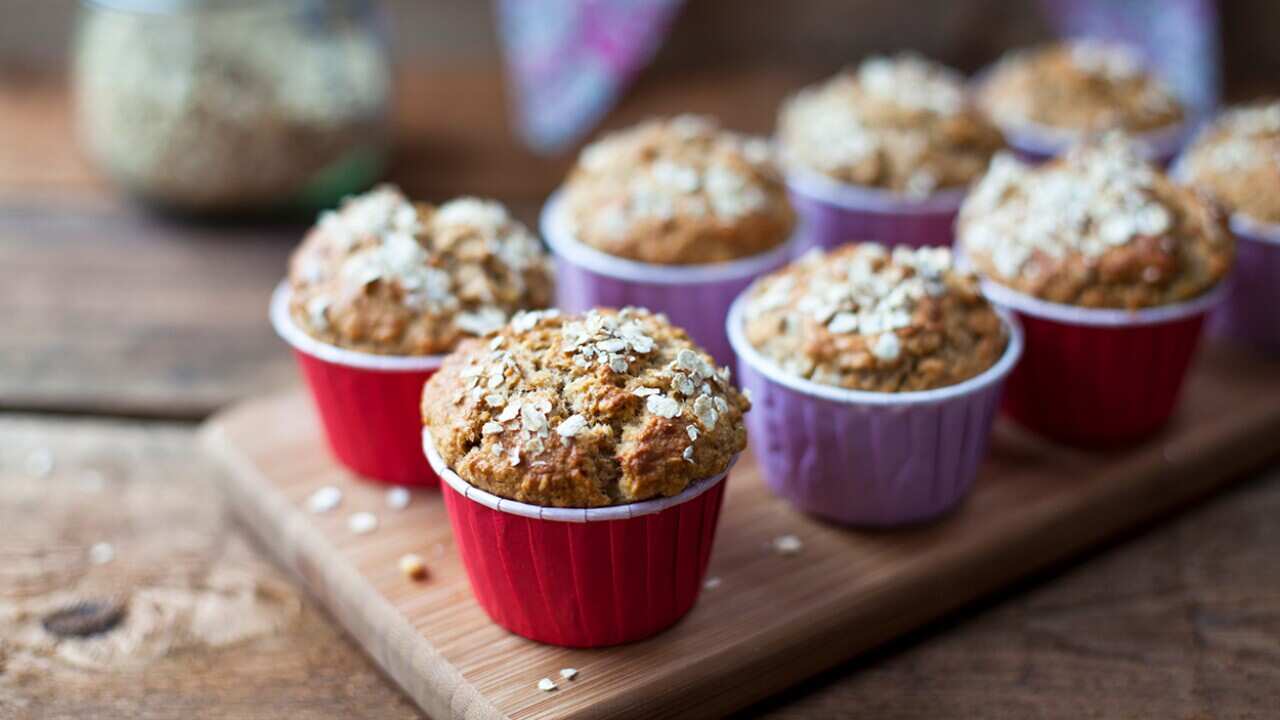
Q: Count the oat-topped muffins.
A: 8